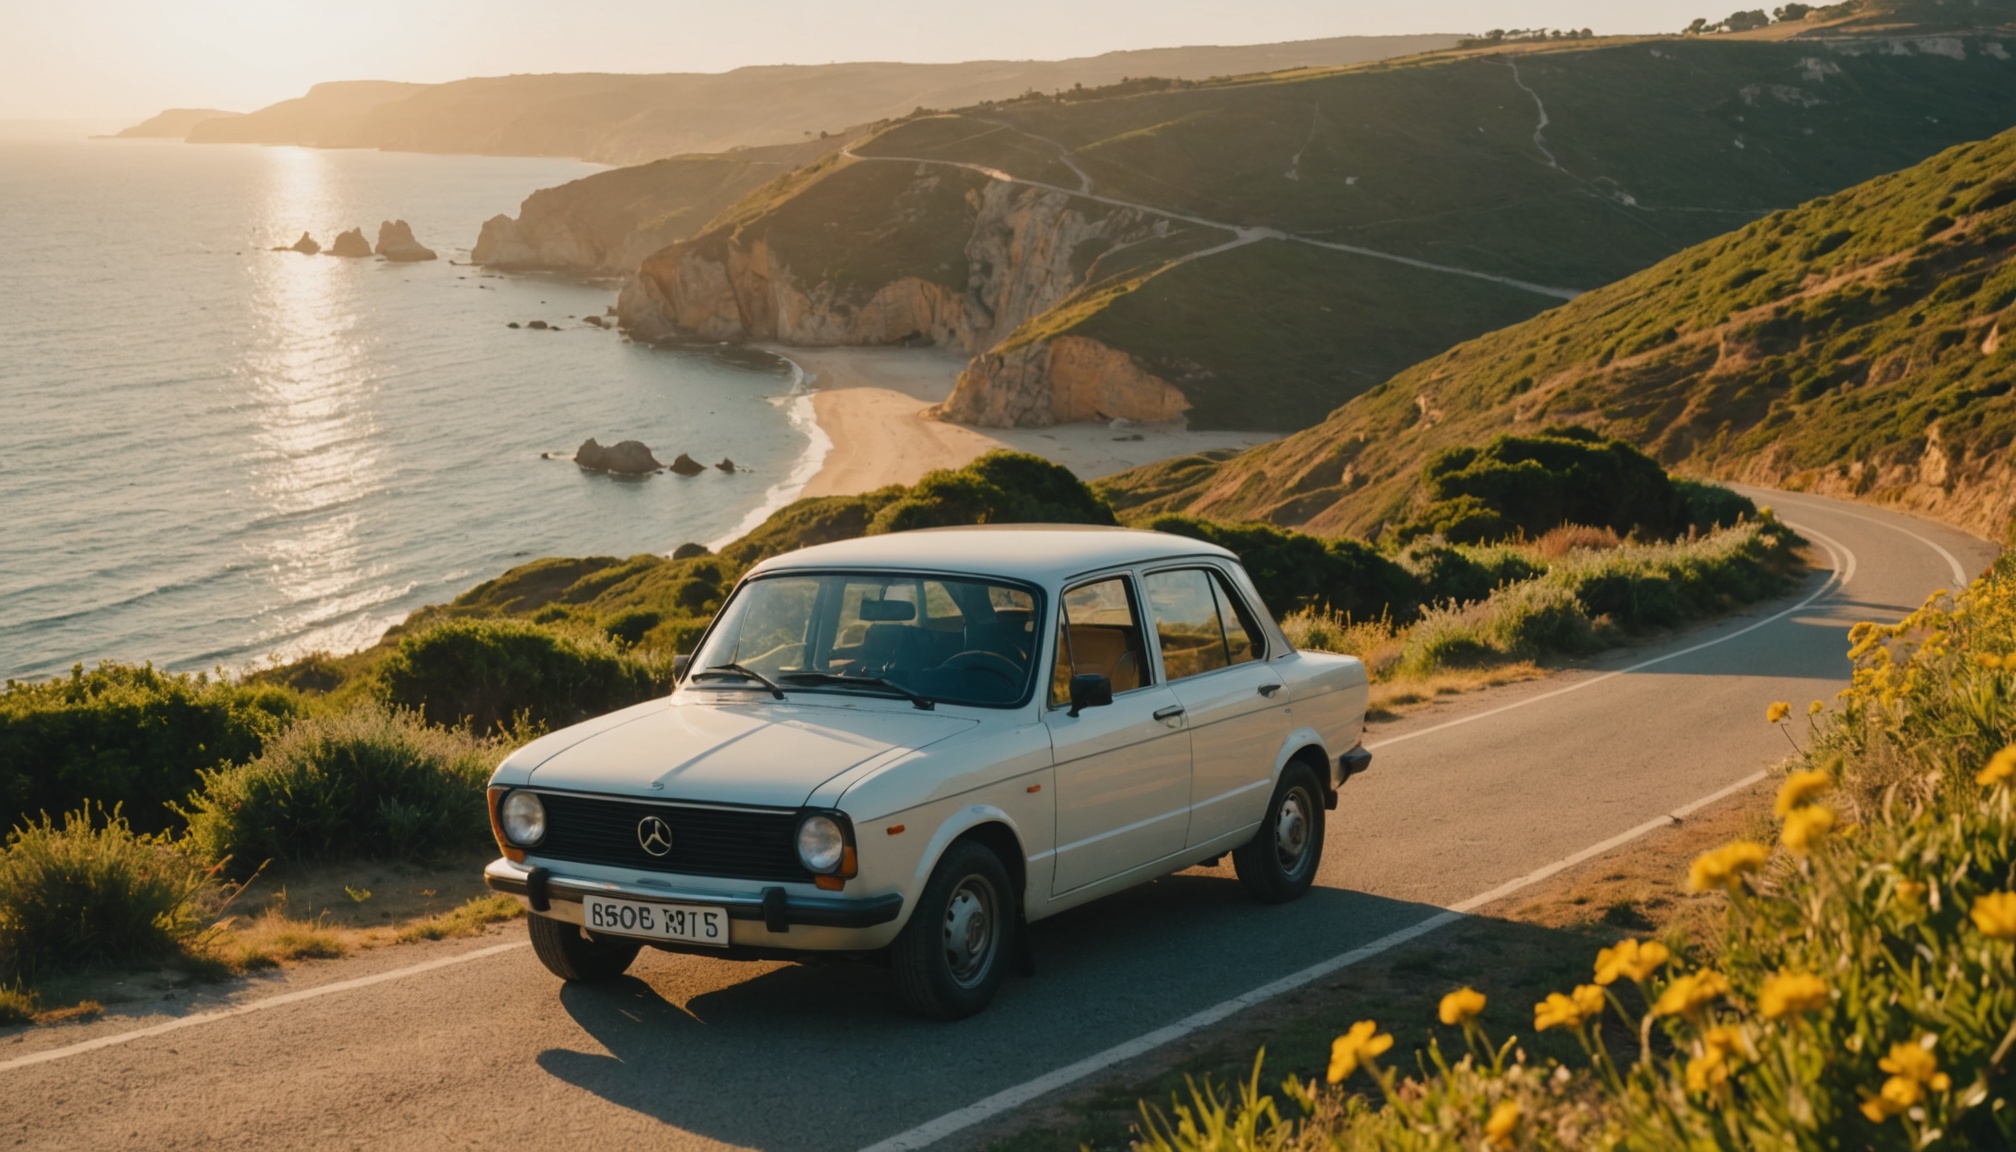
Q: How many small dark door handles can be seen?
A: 2